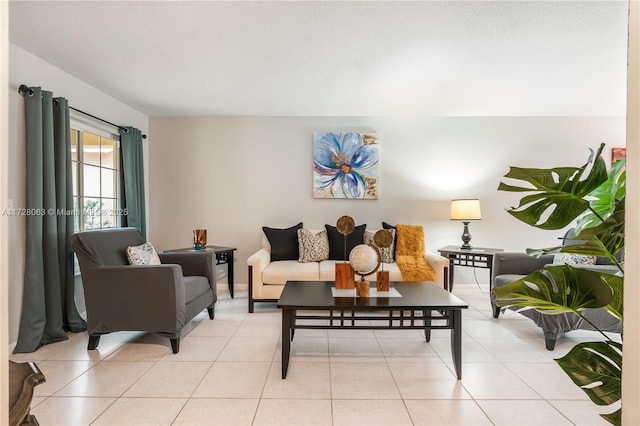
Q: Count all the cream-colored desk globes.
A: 1